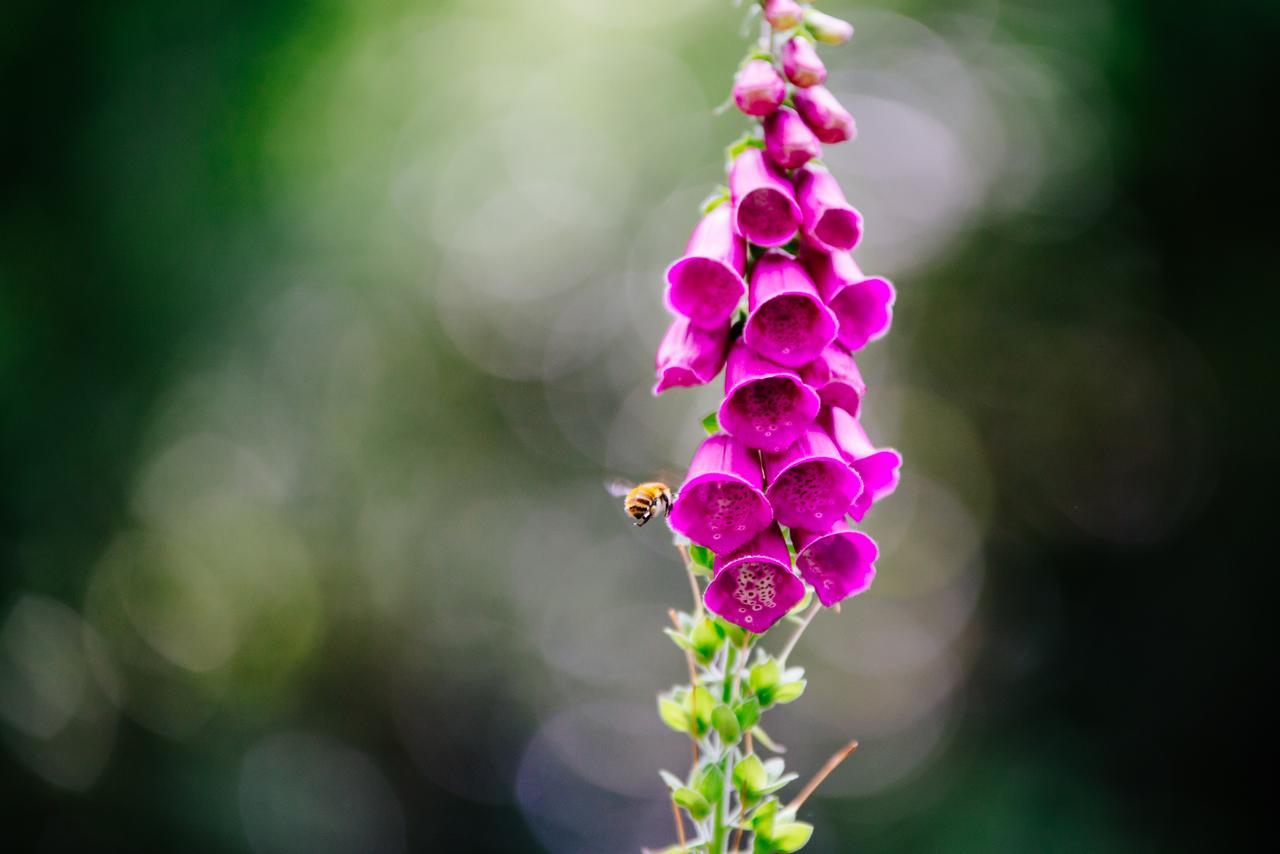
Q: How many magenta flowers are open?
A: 13